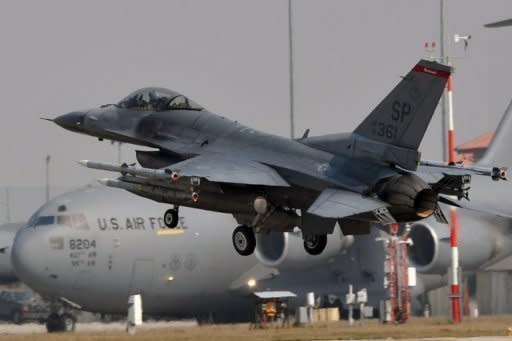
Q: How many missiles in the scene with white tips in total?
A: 2